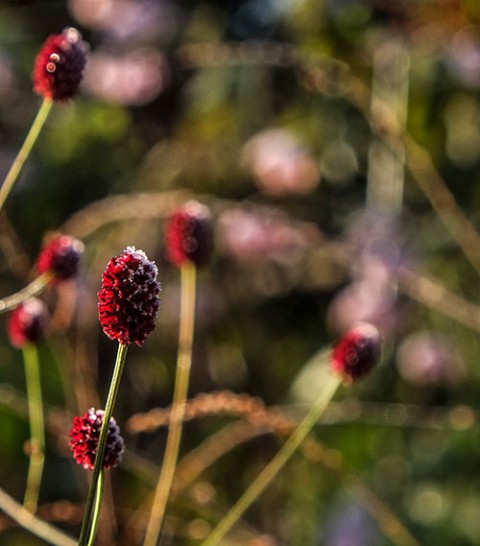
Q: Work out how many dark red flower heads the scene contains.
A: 7